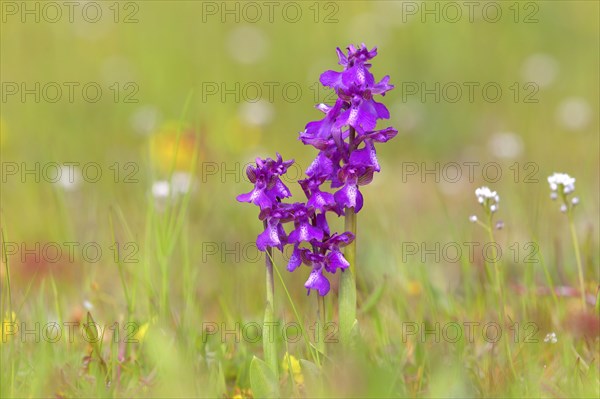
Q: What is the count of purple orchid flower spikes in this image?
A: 3